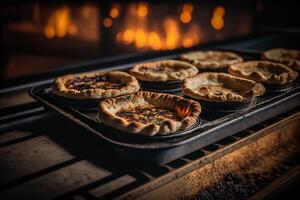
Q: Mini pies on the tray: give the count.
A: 7